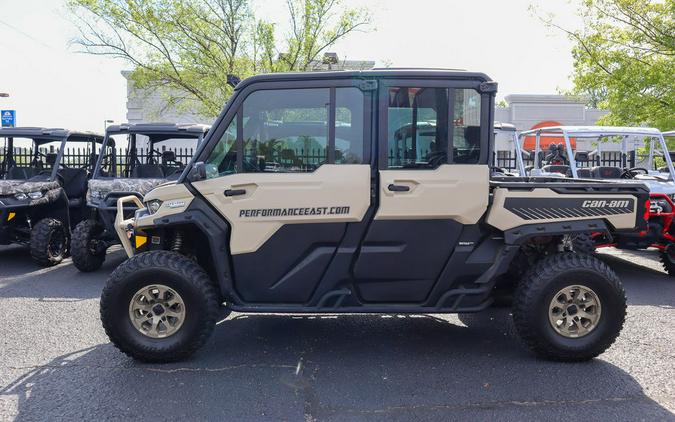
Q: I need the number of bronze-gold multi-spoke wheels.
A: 2